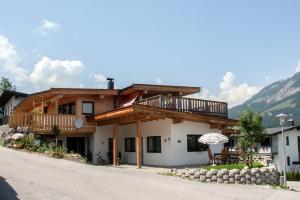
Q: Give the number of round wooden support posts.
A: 2